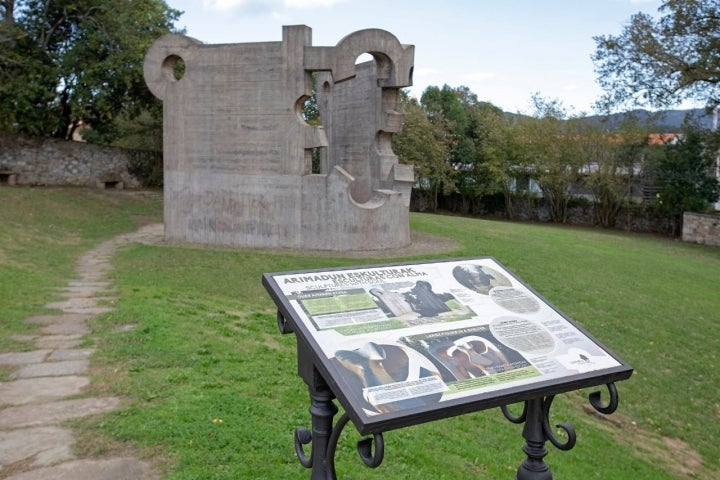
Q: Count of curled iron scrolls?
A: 6